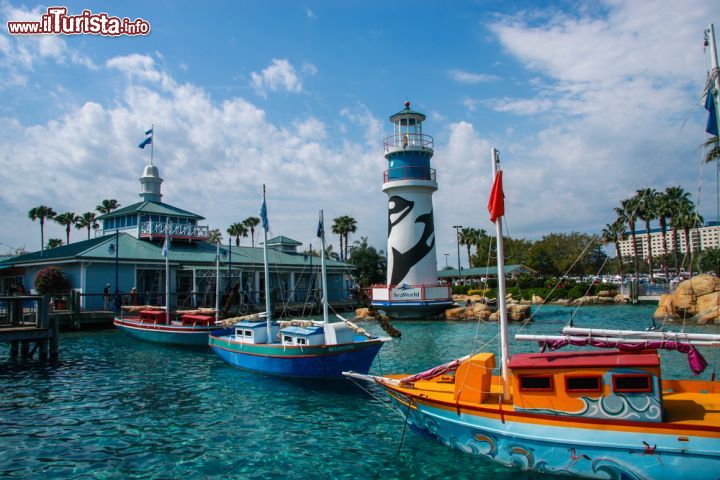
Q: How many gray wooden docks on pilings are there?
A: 1